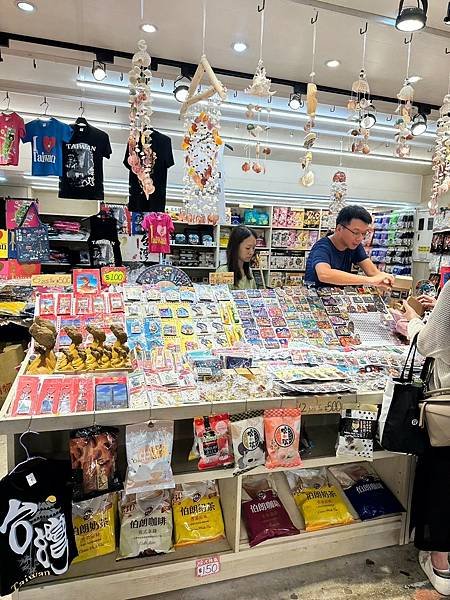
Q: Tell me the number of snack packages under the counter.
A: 12